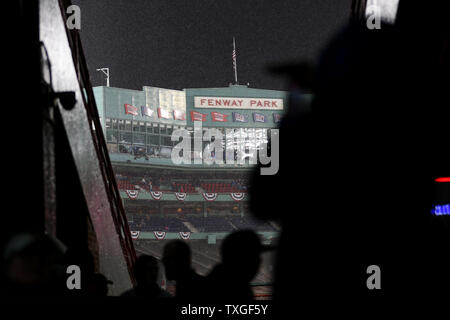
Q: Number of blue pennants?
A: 4